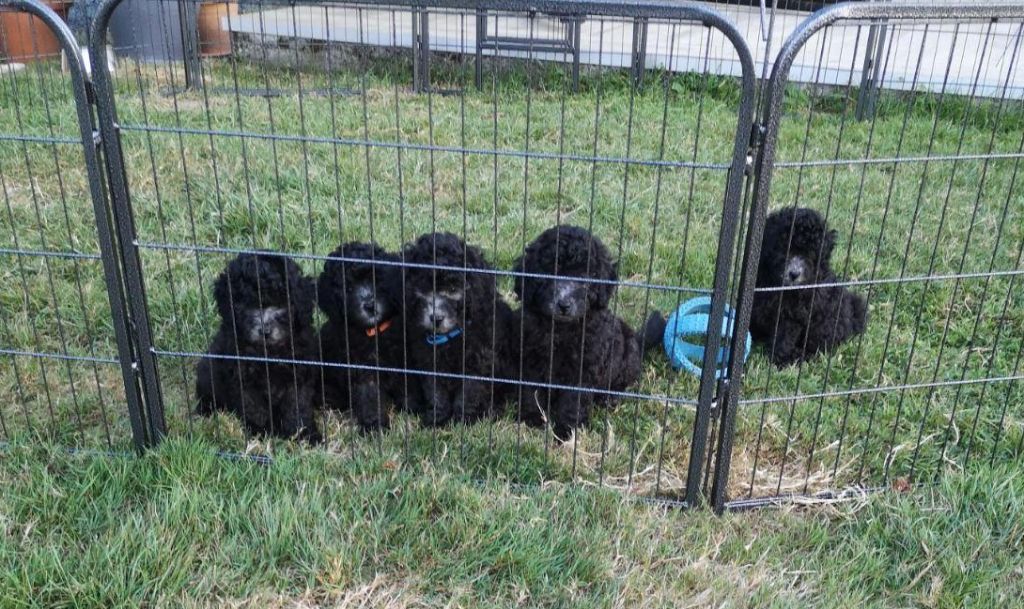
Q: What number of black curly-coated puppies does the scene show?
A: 5